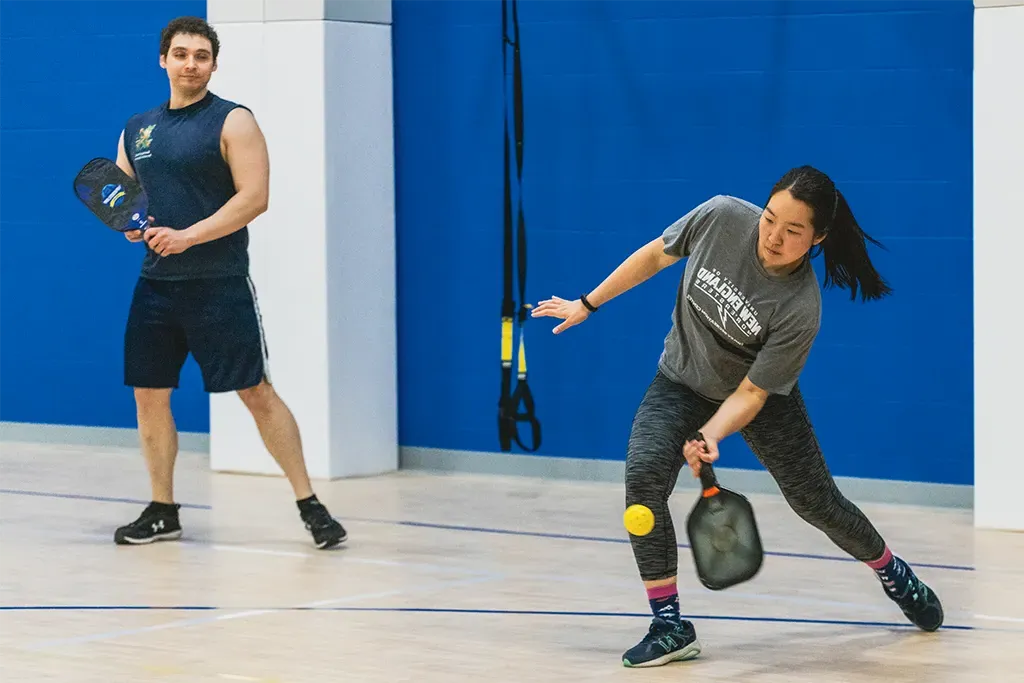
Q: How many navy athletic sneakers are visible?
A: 2